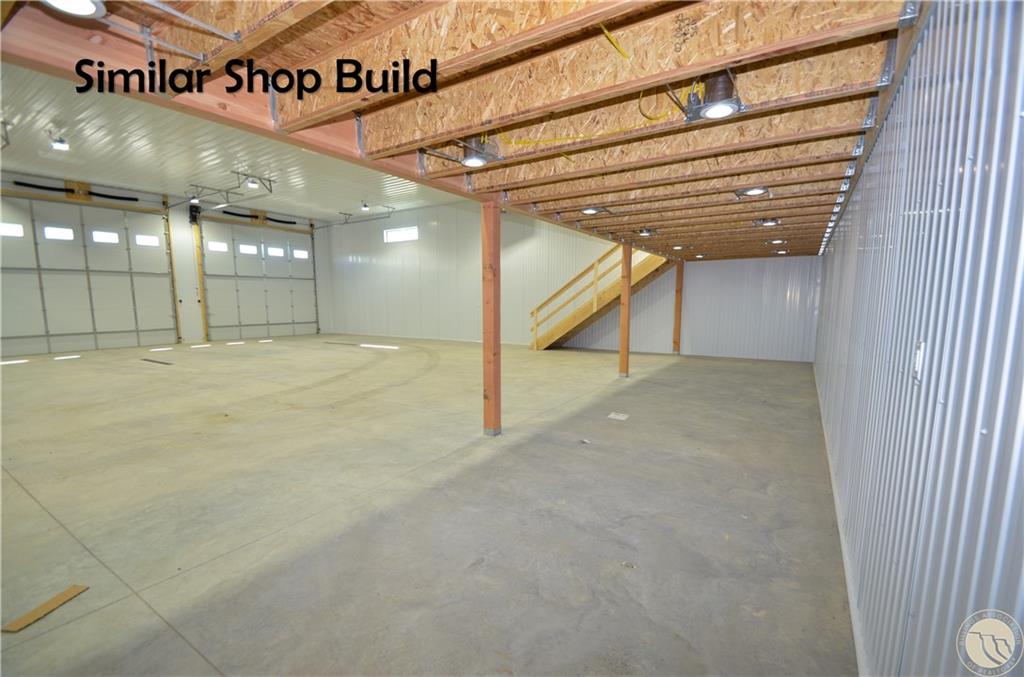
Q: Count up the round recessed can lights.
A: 11